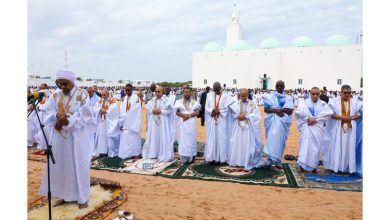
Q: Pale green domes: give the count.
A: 5